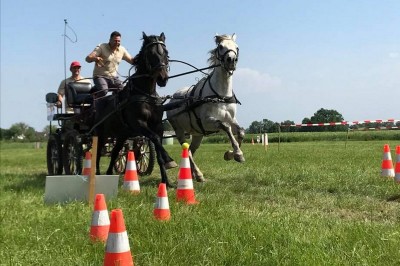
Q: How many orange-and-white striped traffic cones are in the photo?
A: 8